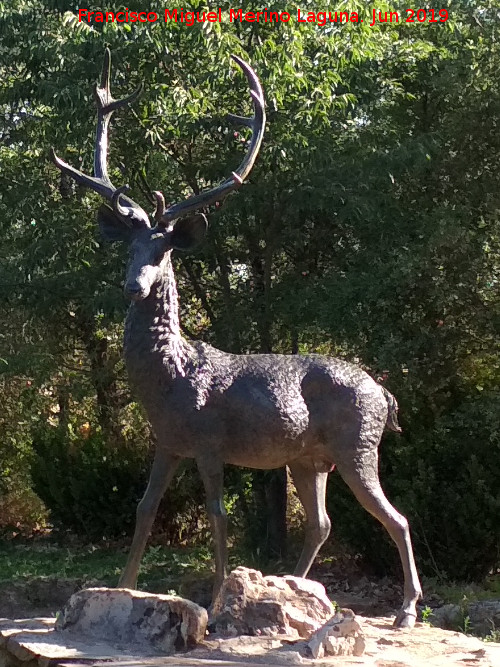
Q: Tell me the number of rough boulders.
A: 3